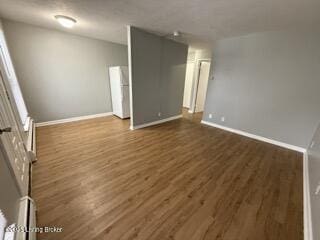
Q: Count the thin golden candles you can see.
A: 0